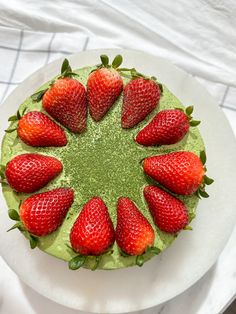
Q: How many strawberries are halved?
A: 11